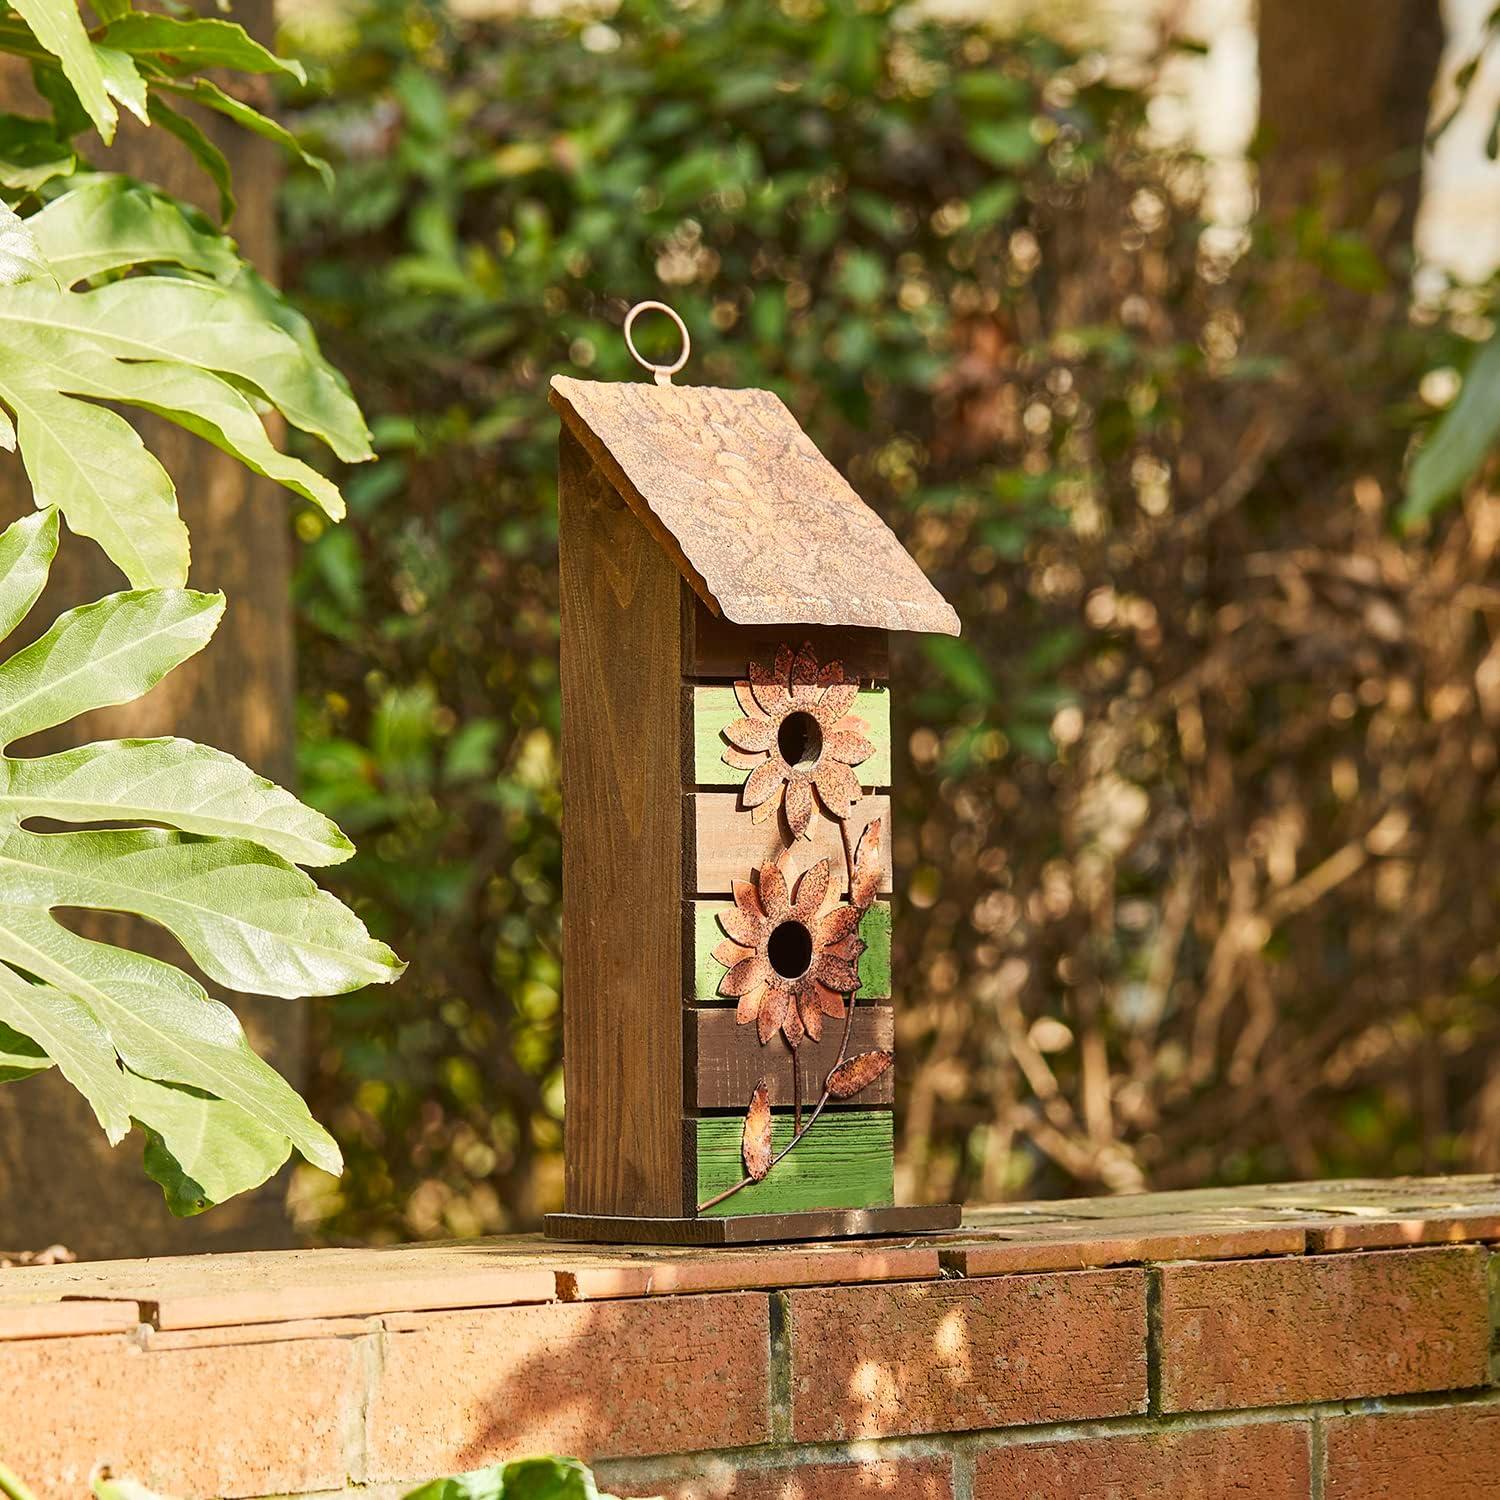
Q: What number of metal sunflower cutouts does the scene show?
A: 2